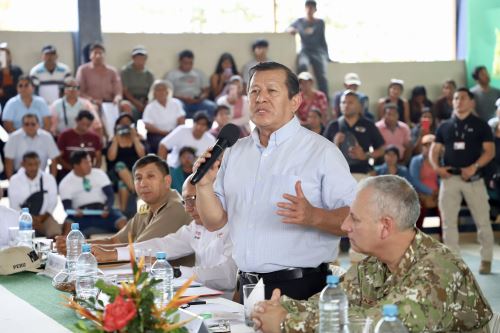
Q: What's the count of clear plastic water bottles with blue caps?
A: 6